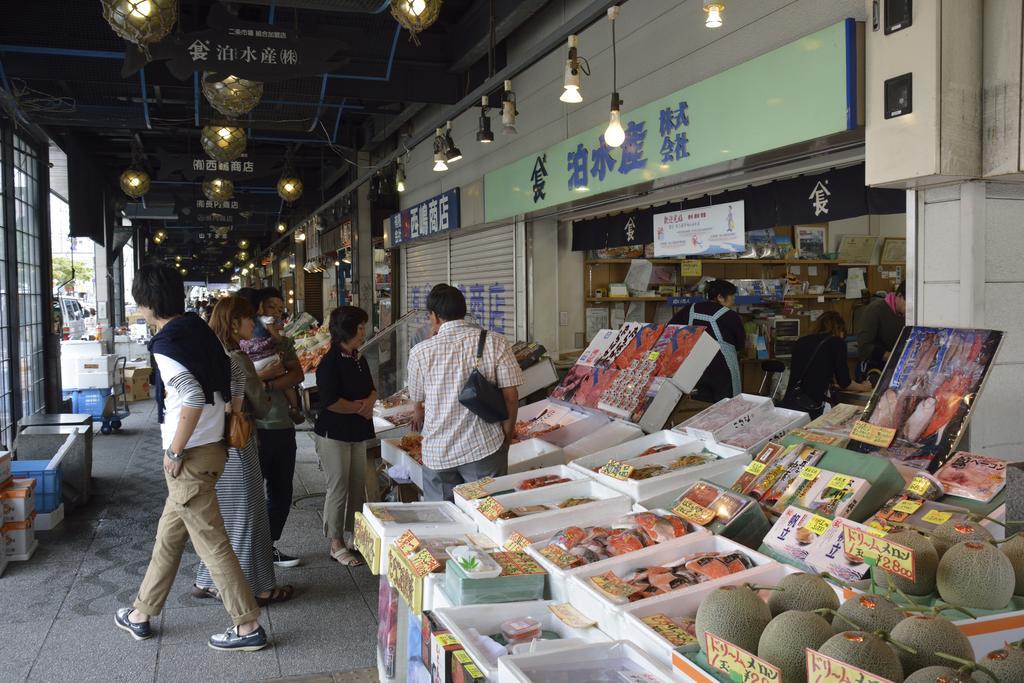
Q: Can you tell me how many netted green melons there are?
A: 12